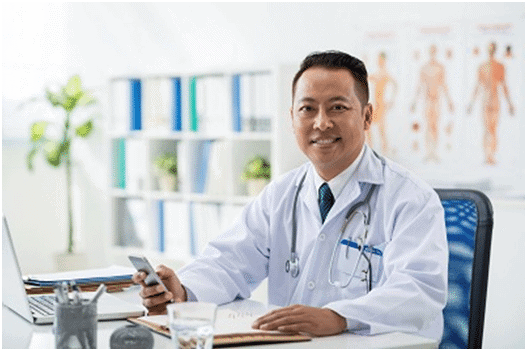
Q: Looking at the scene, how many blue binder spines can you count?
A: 6